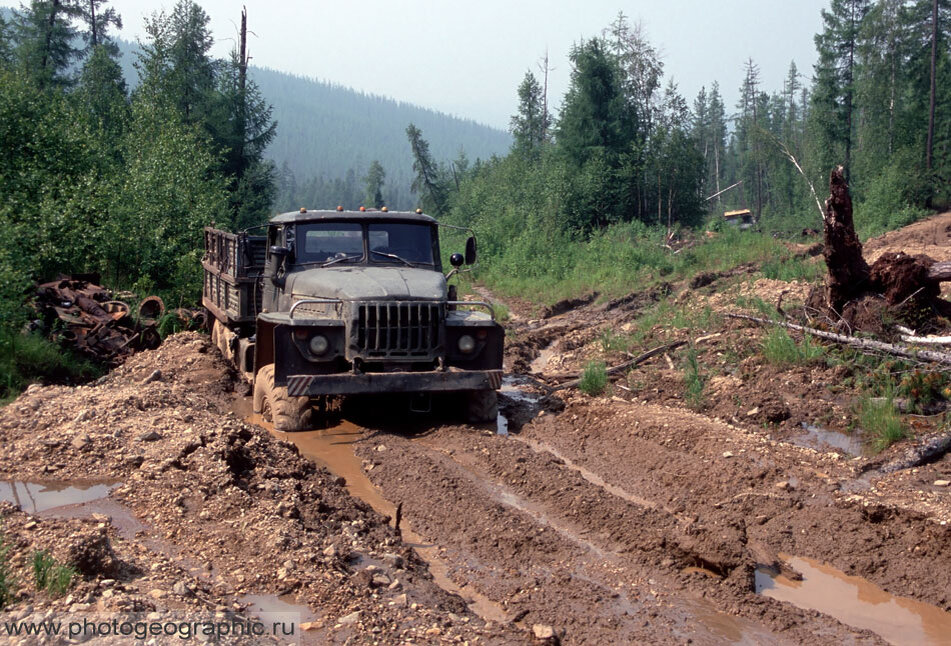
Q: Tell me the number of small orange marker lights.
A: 5